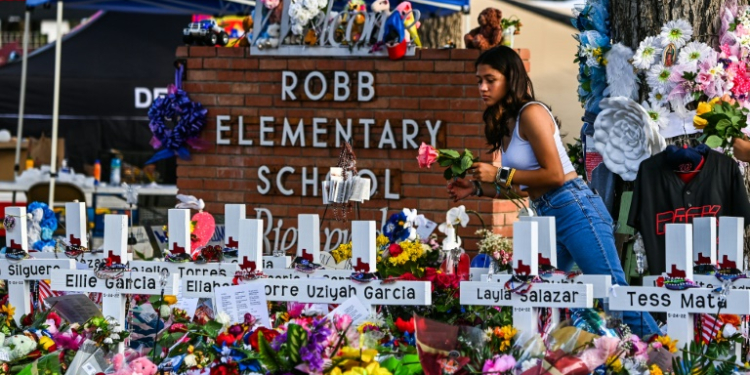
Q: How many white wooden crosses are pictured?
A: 13